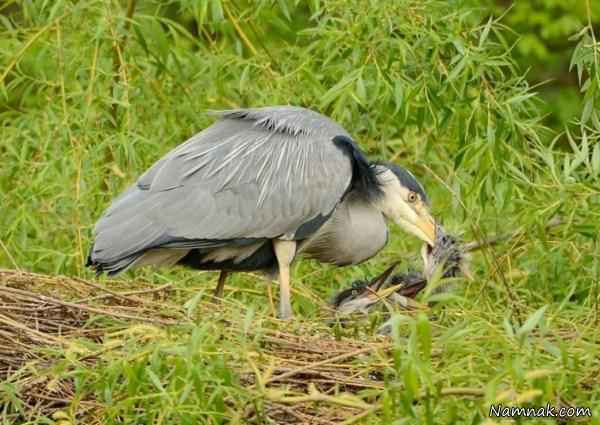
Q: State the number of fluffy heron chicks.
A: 3